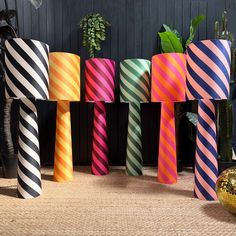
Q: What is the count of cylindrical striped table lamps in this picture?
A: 6